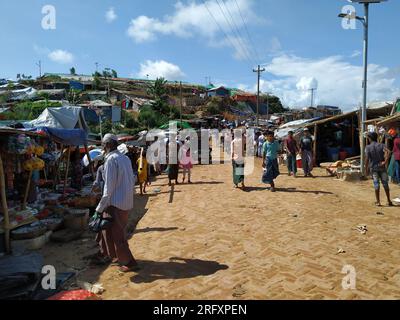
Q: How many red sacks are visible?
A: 1